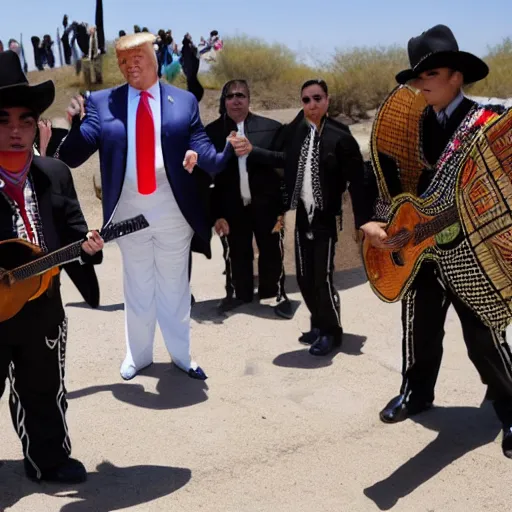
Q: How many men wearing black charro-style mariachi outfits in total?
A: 4